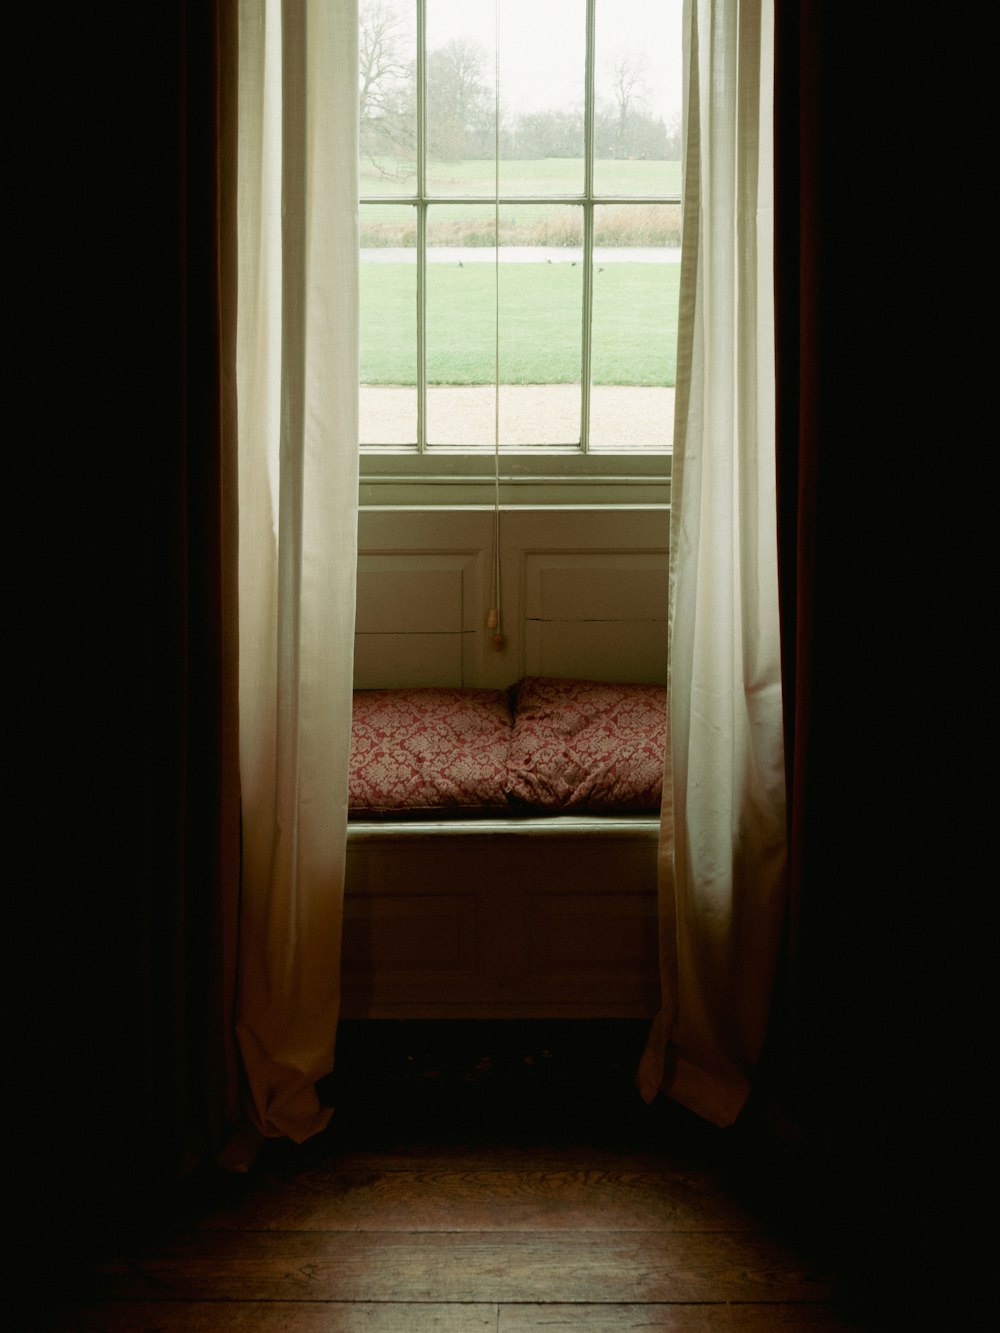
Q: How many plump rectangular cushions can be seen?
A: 2